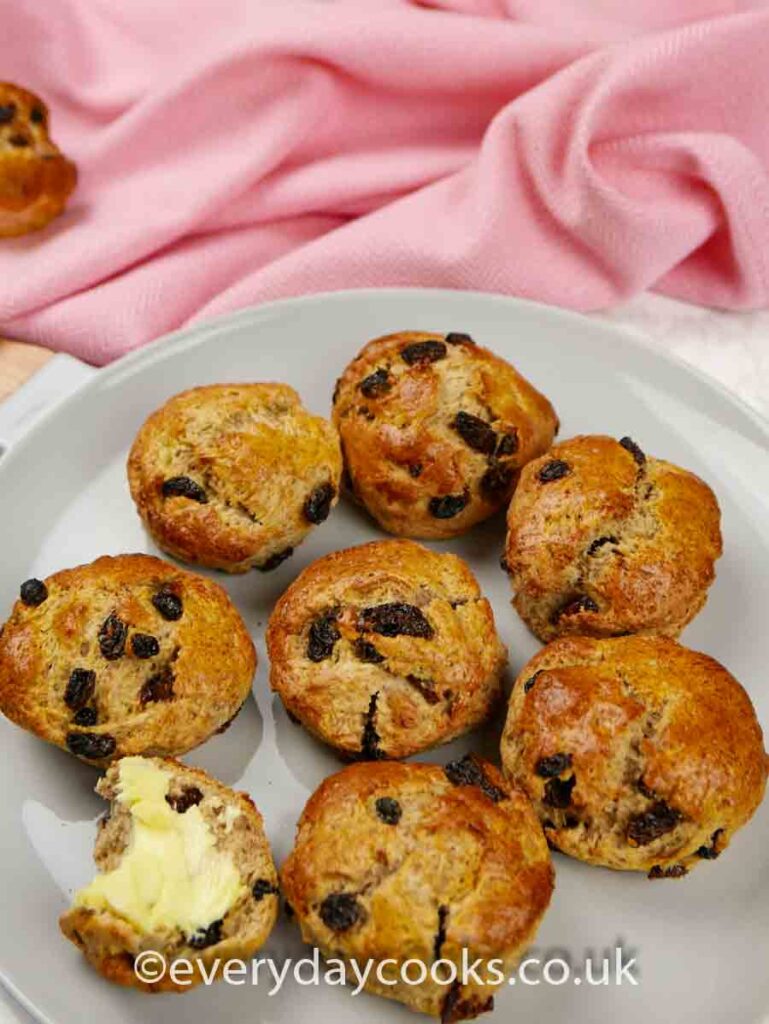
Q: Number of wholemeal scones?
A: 9